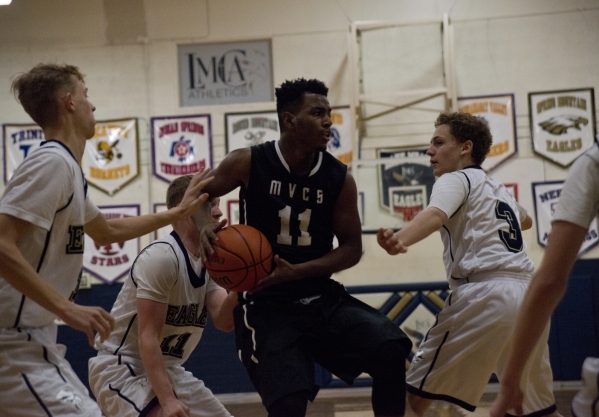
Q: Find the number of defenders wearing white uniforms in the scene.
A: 4